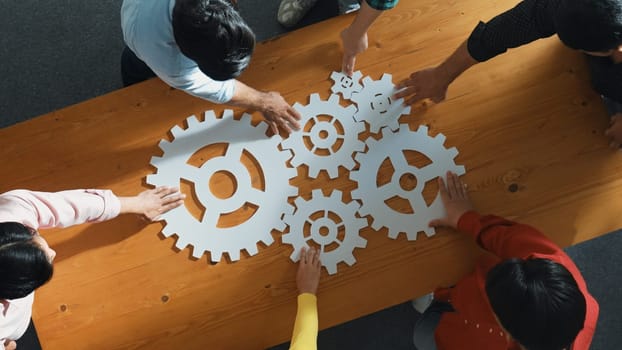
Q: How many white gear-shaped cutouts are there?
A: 6